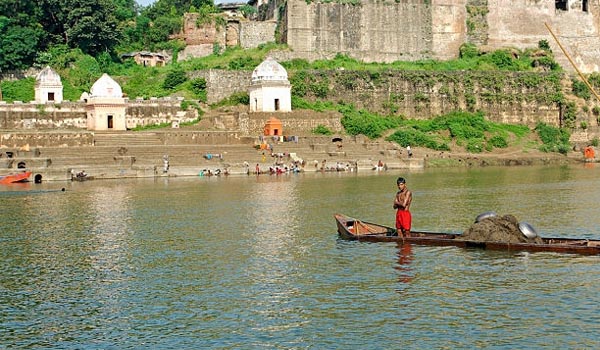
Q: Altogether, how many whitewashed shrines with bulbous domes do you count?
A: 3